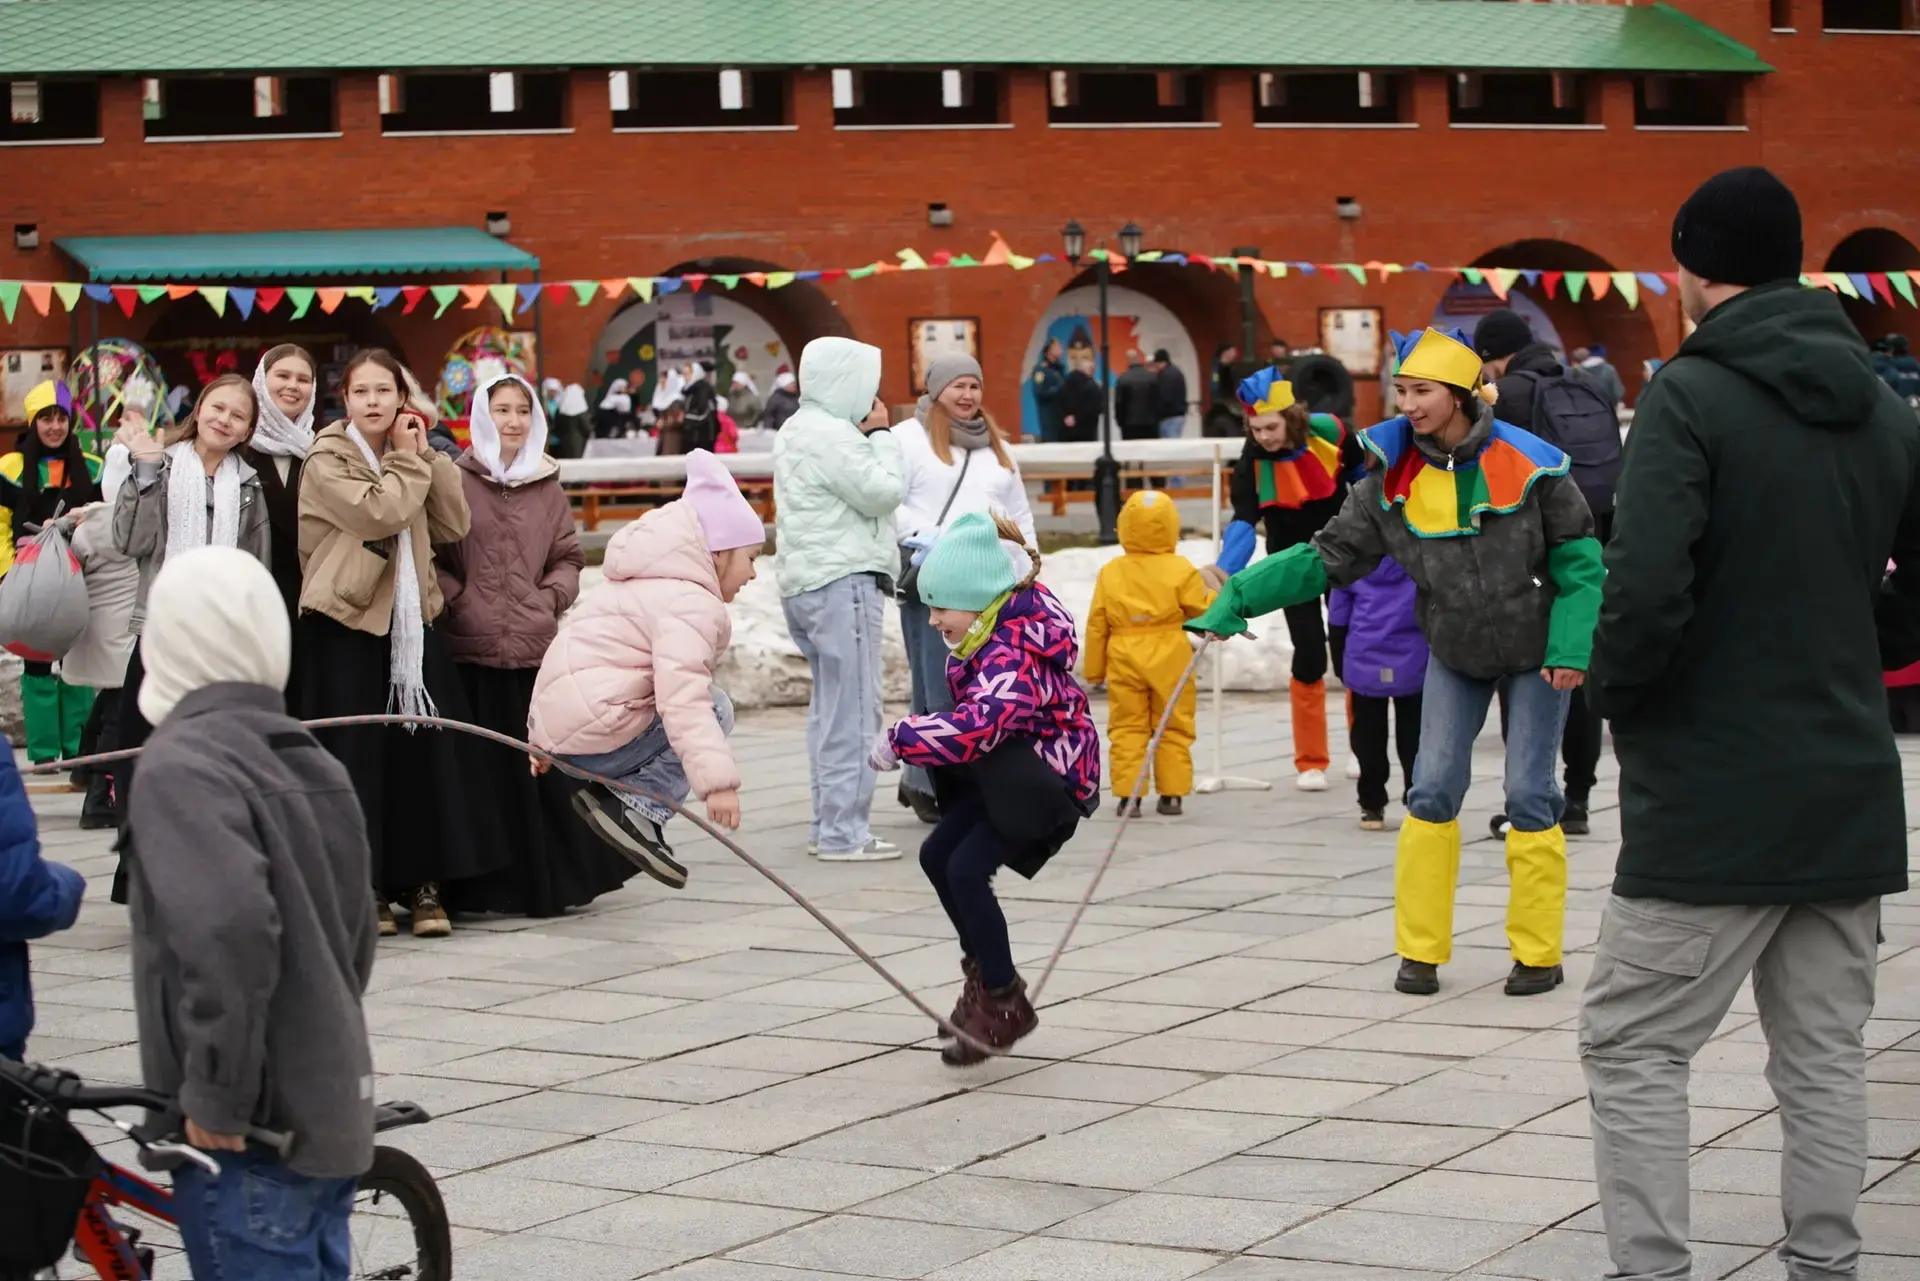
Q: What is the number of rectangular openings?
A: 11